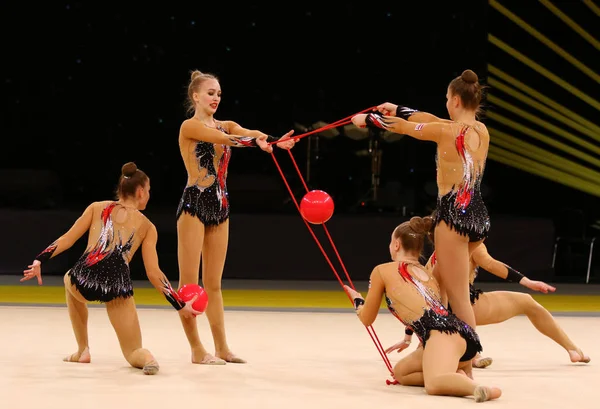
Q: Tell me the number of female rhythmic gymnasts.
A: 5